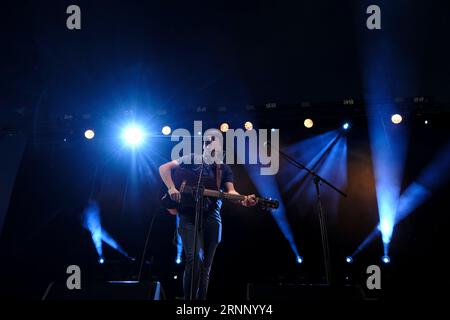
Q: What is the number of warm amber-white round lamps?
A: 6